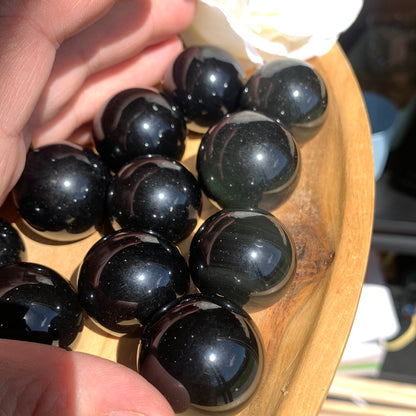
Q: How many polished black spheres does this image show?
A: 11